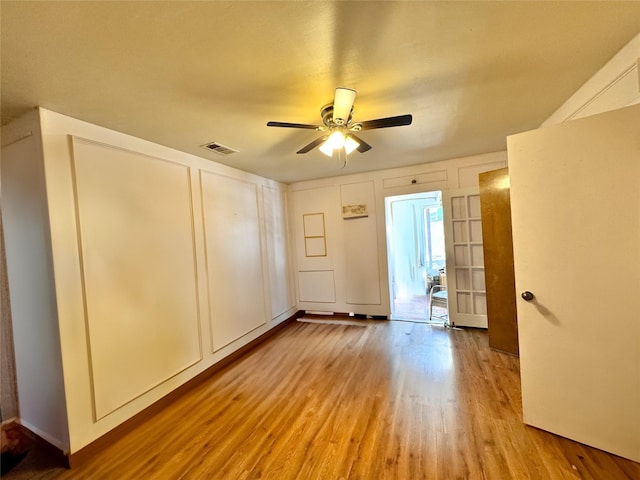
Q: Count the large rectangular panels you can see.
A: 3